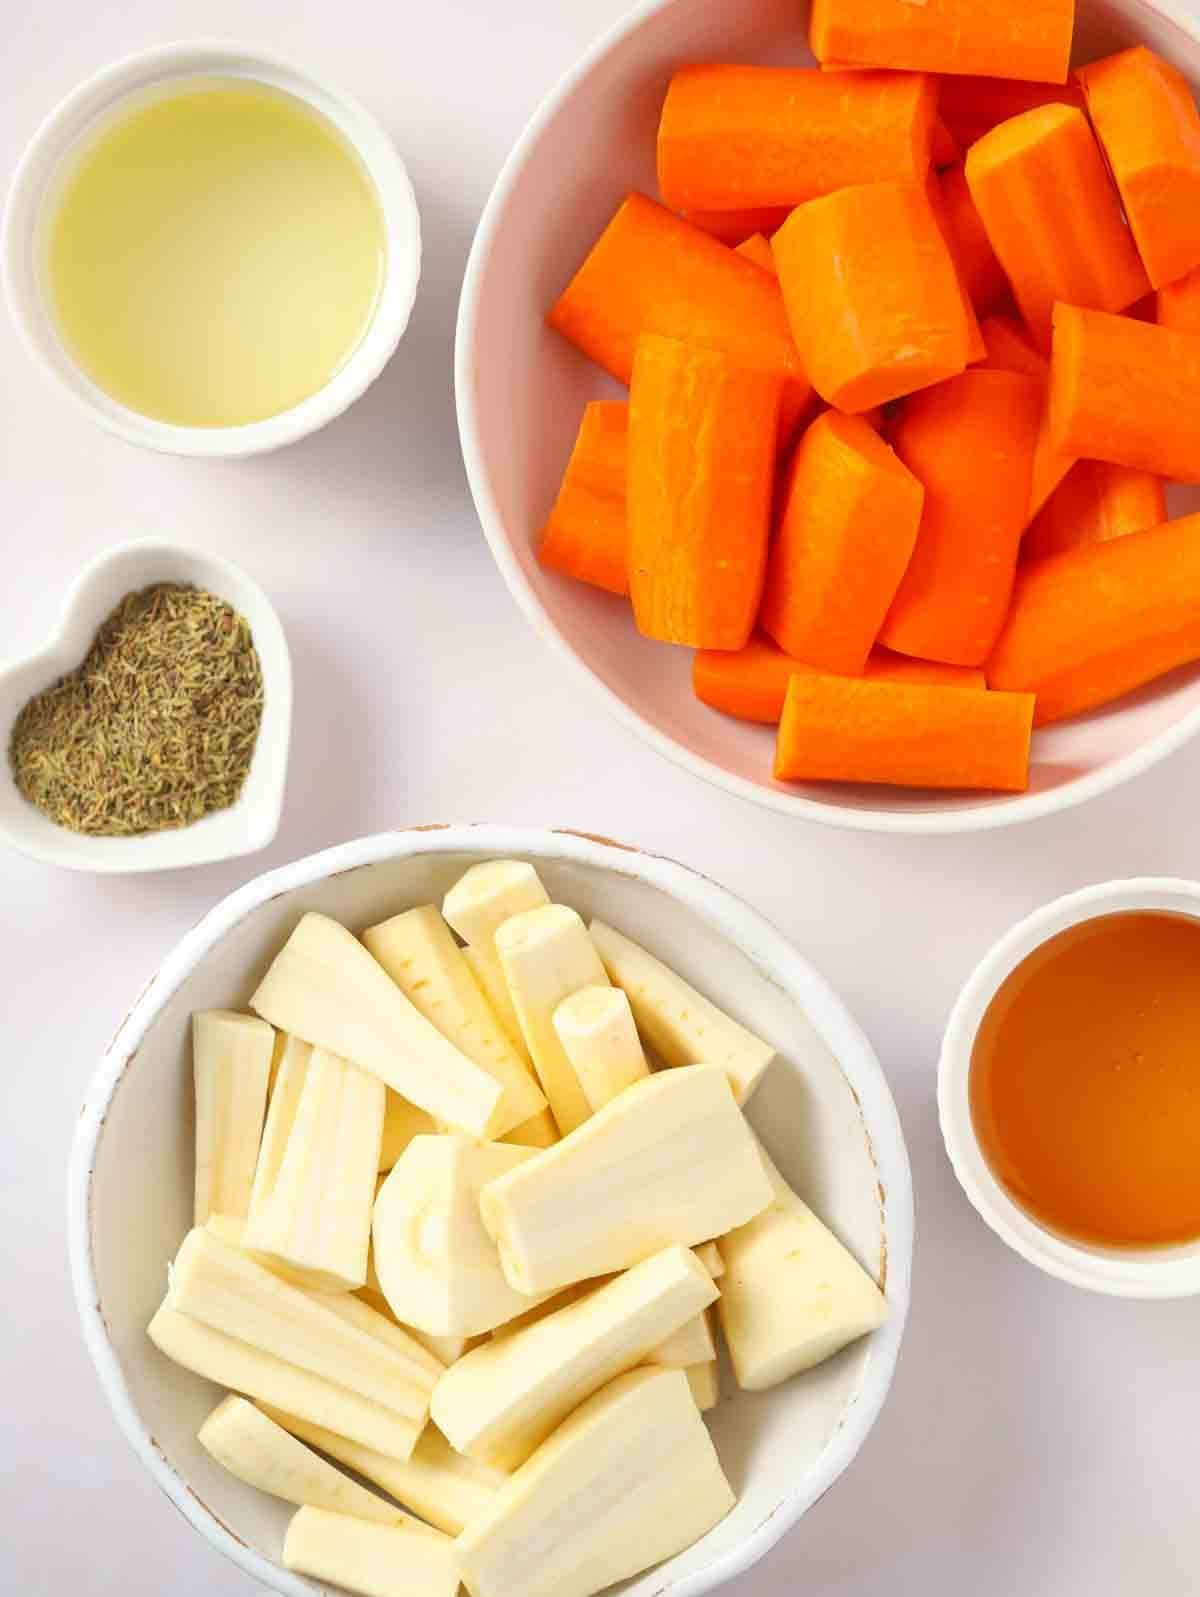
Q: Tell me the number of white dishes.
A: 5